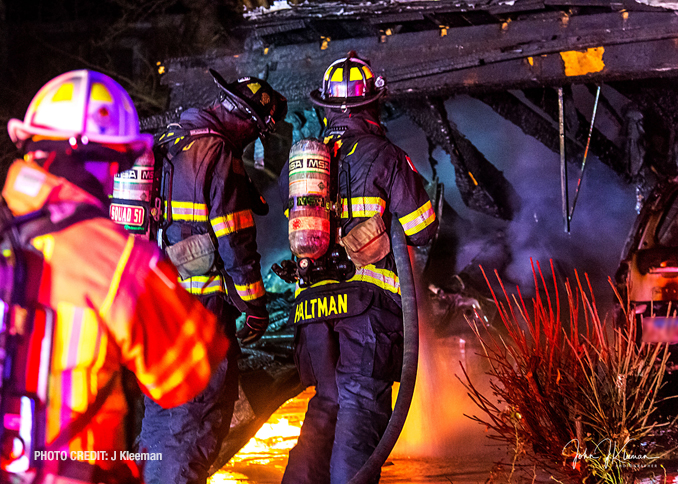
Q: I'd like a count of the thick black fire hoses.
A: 1